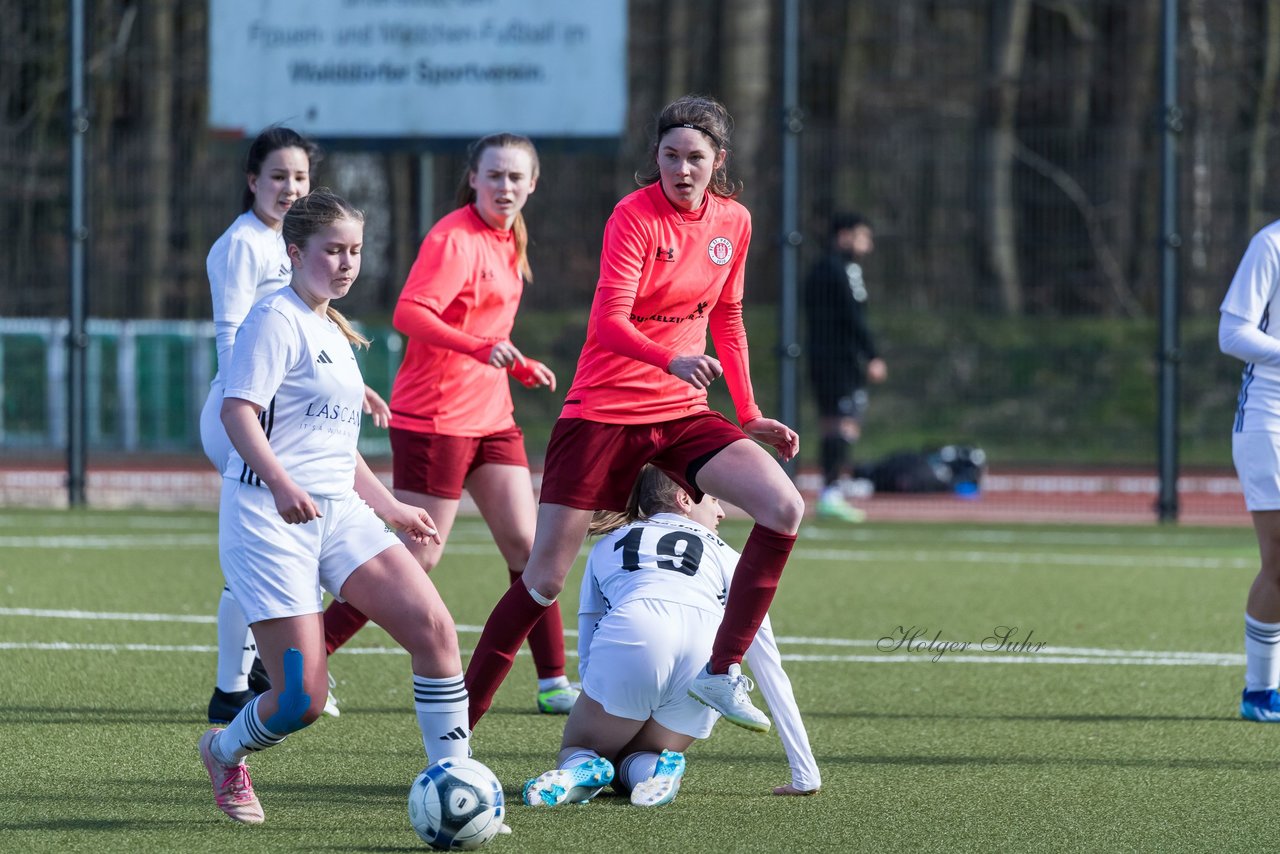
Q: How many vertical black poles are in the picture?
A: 3